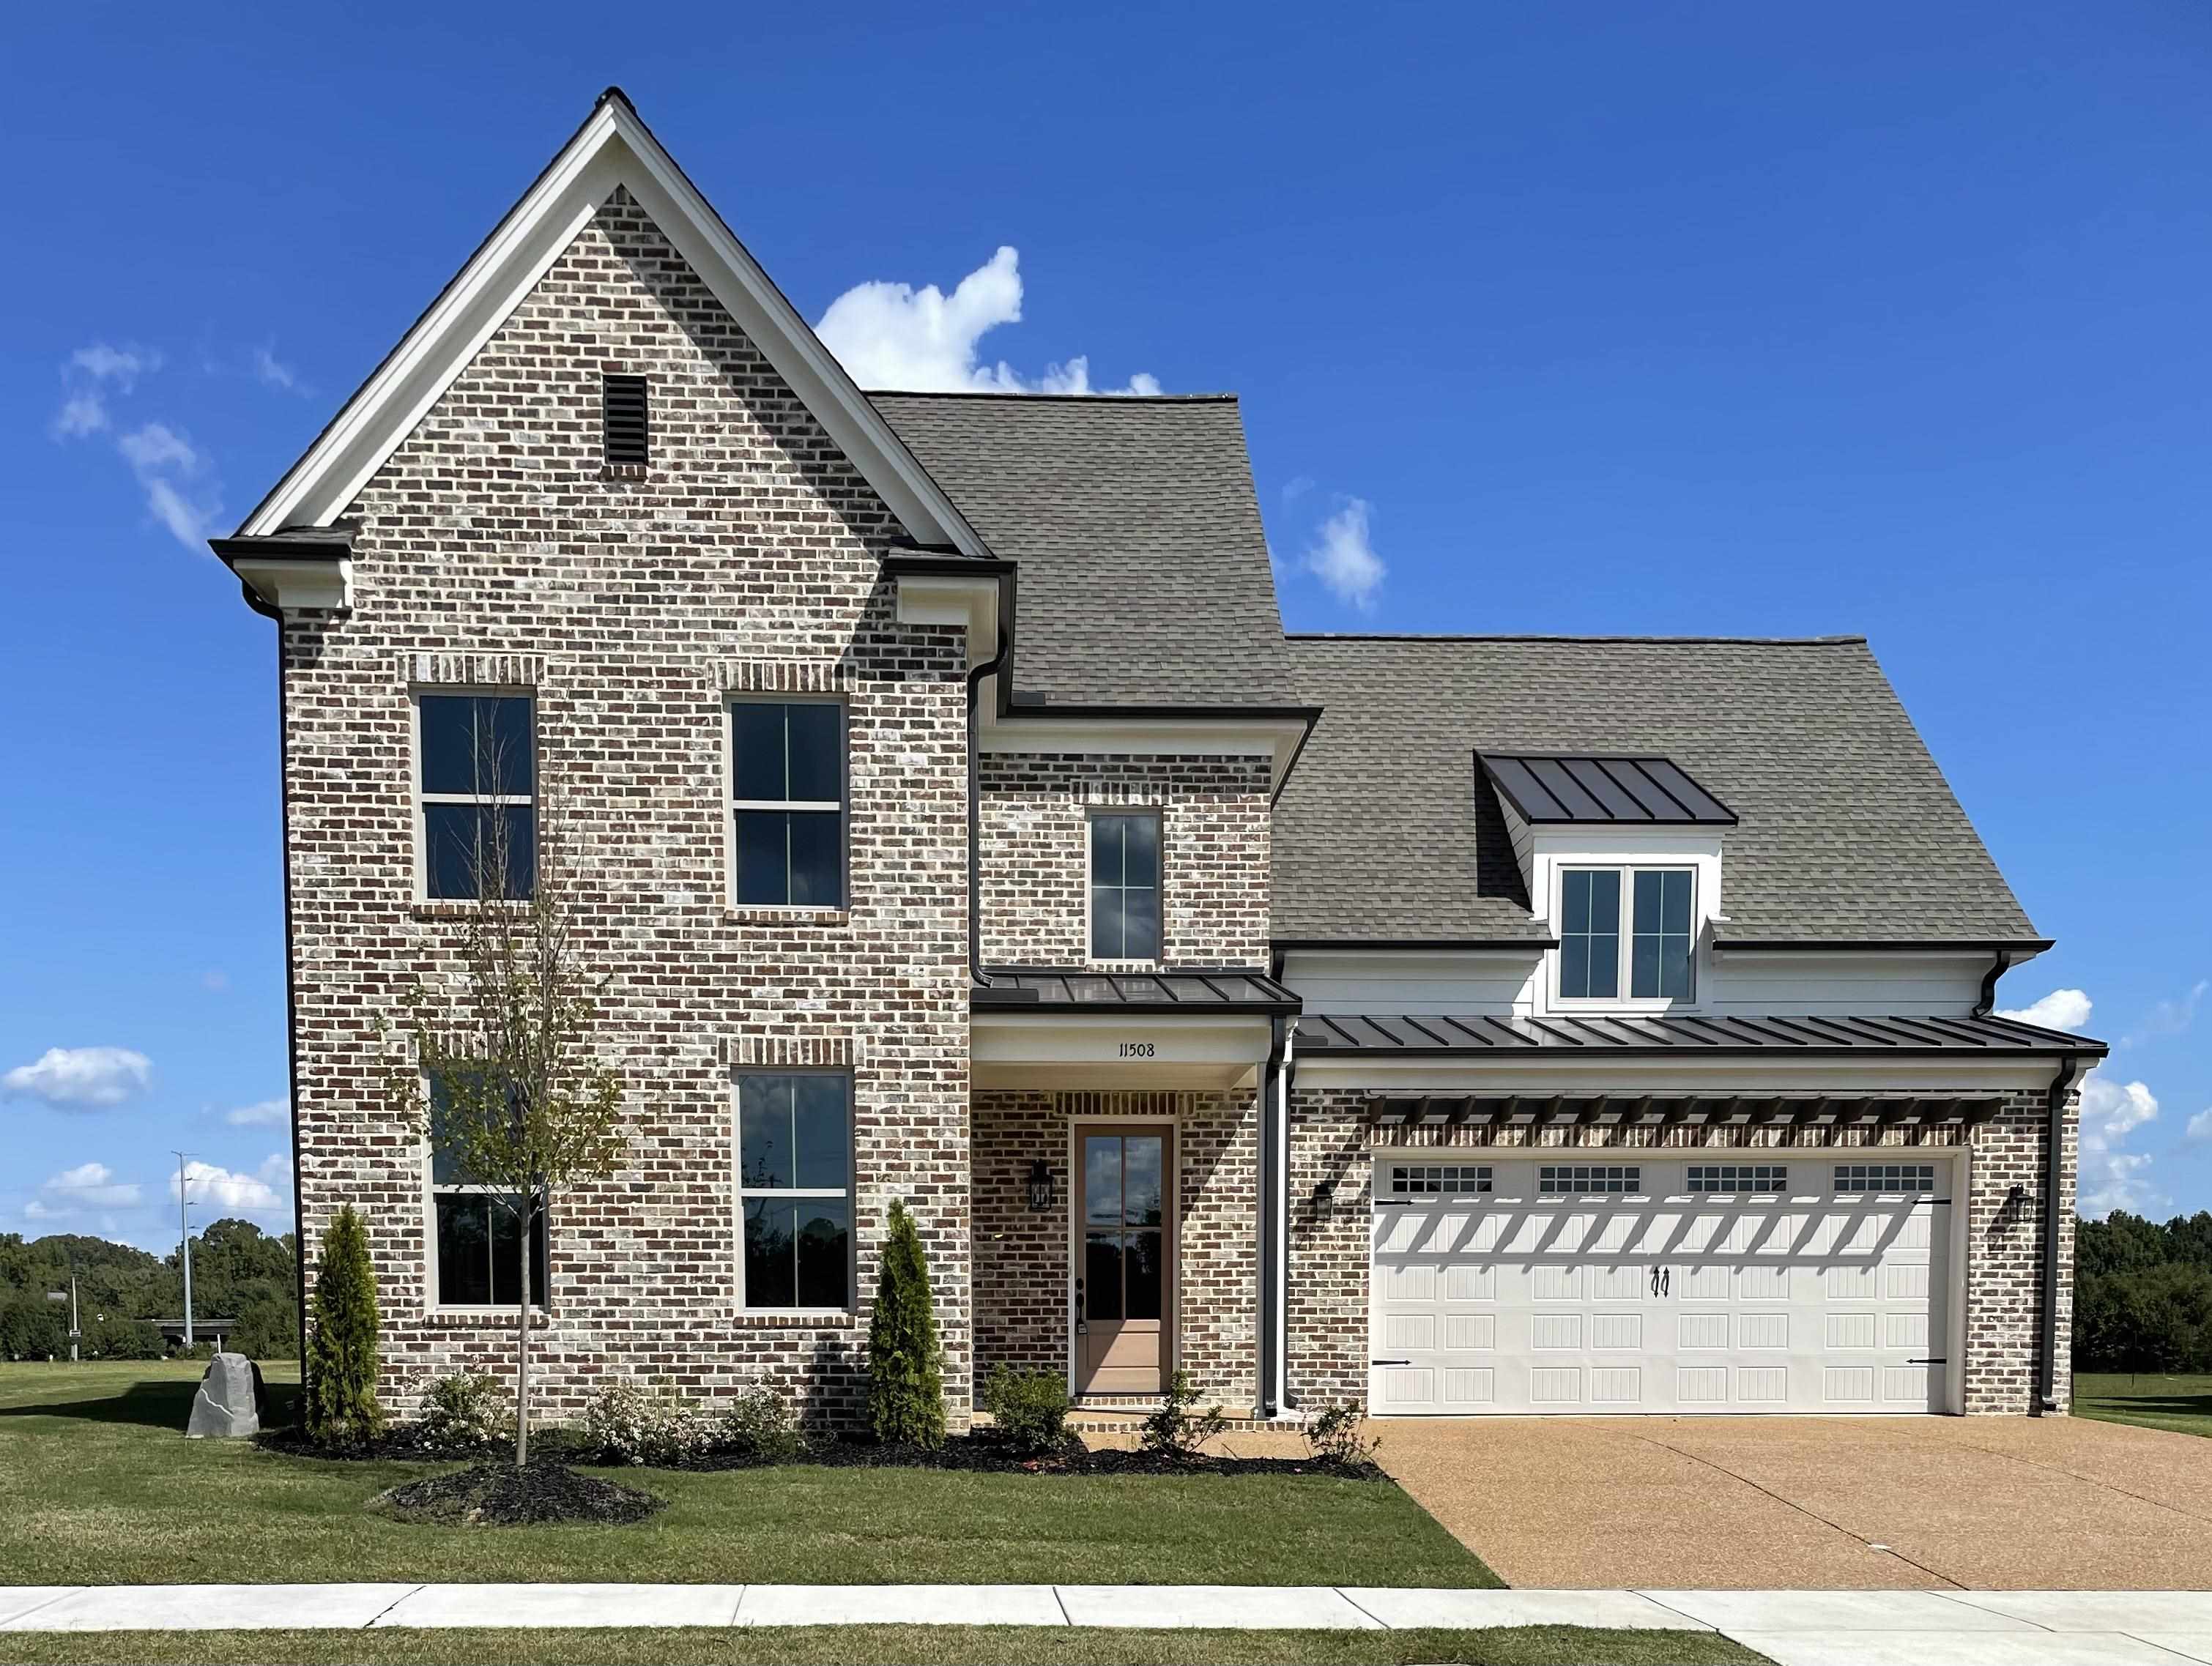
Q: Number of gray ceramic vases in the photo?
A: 0